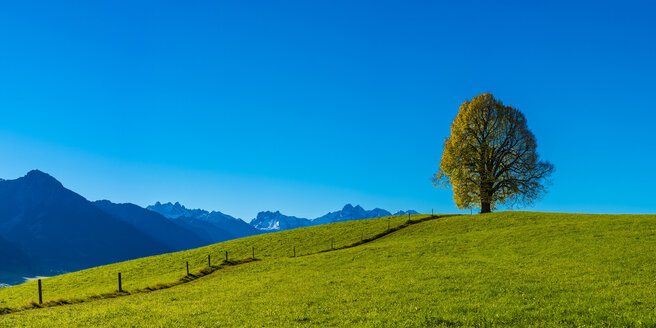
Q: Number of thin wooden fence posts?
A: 12